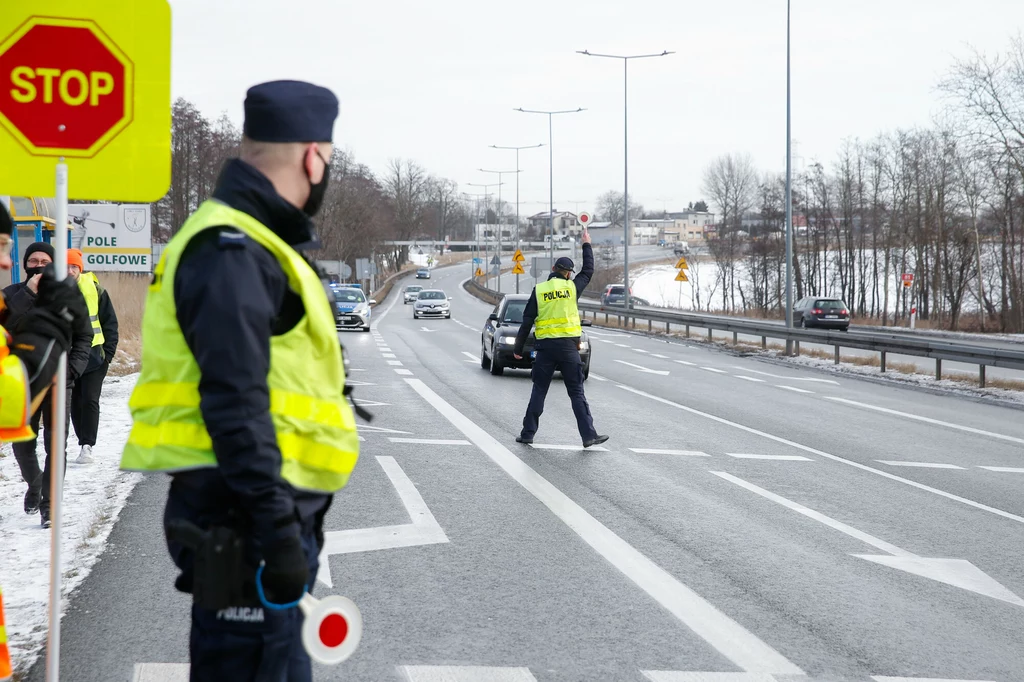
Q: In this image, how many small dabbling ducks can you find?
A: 0